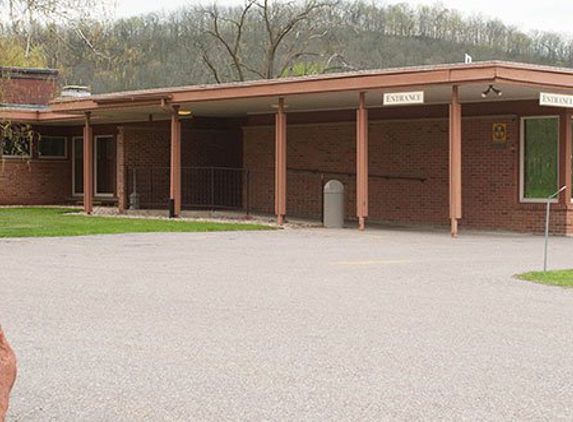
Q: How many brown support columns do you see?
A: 5